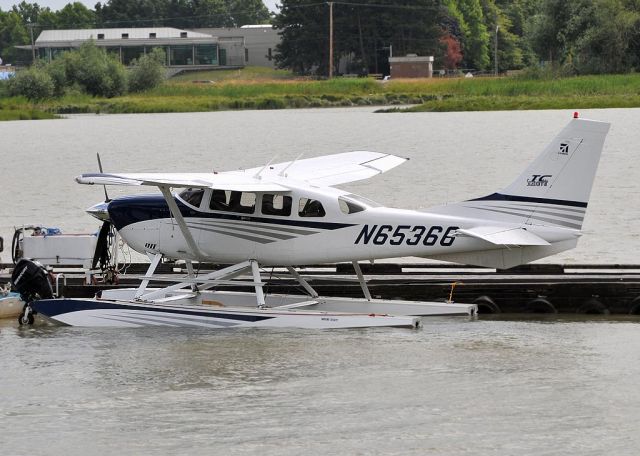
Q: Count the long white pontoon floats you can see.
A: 2